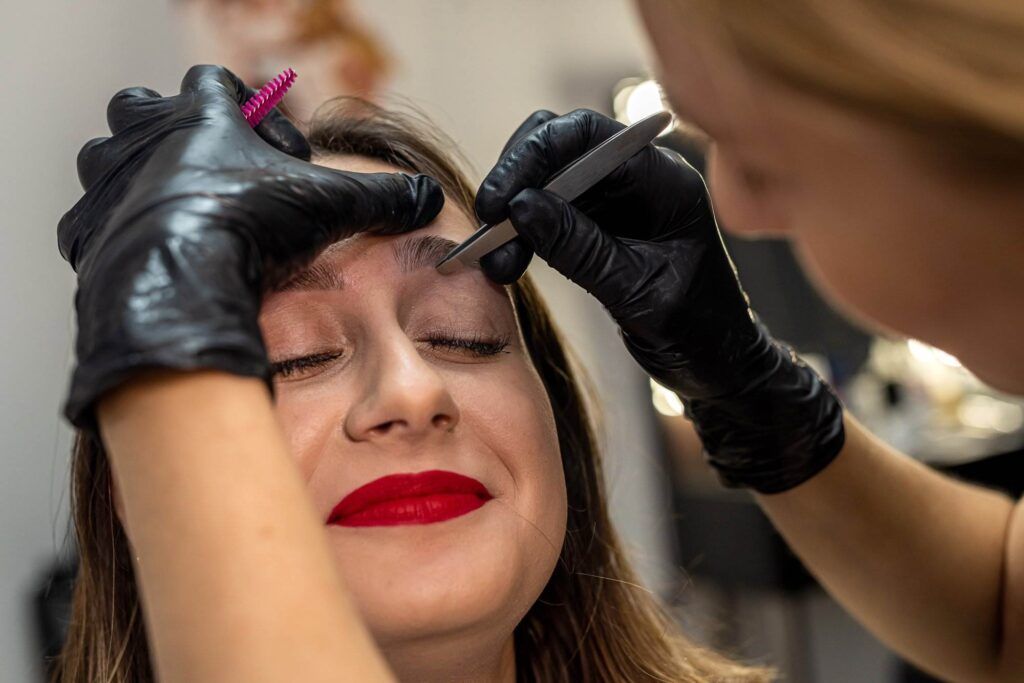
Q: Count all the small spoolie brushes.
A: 1